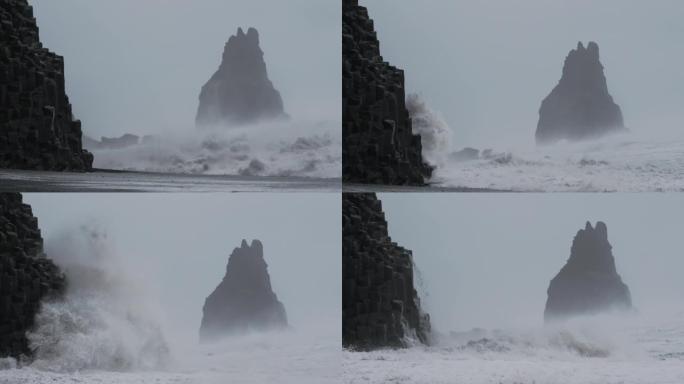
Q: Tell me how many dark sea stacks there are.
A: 4